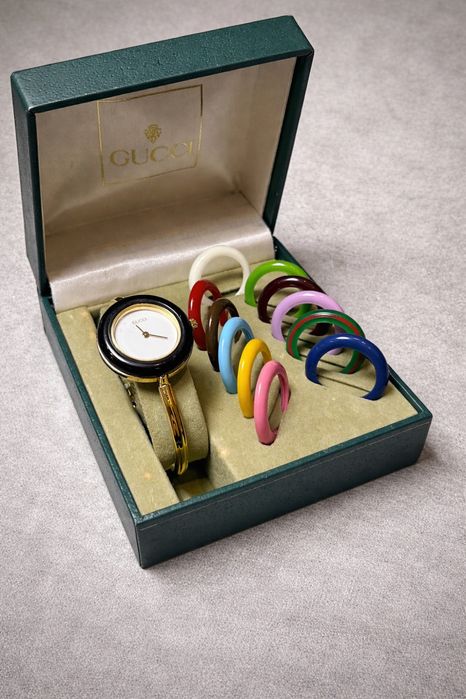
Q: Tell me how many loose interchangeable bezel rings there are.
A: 11